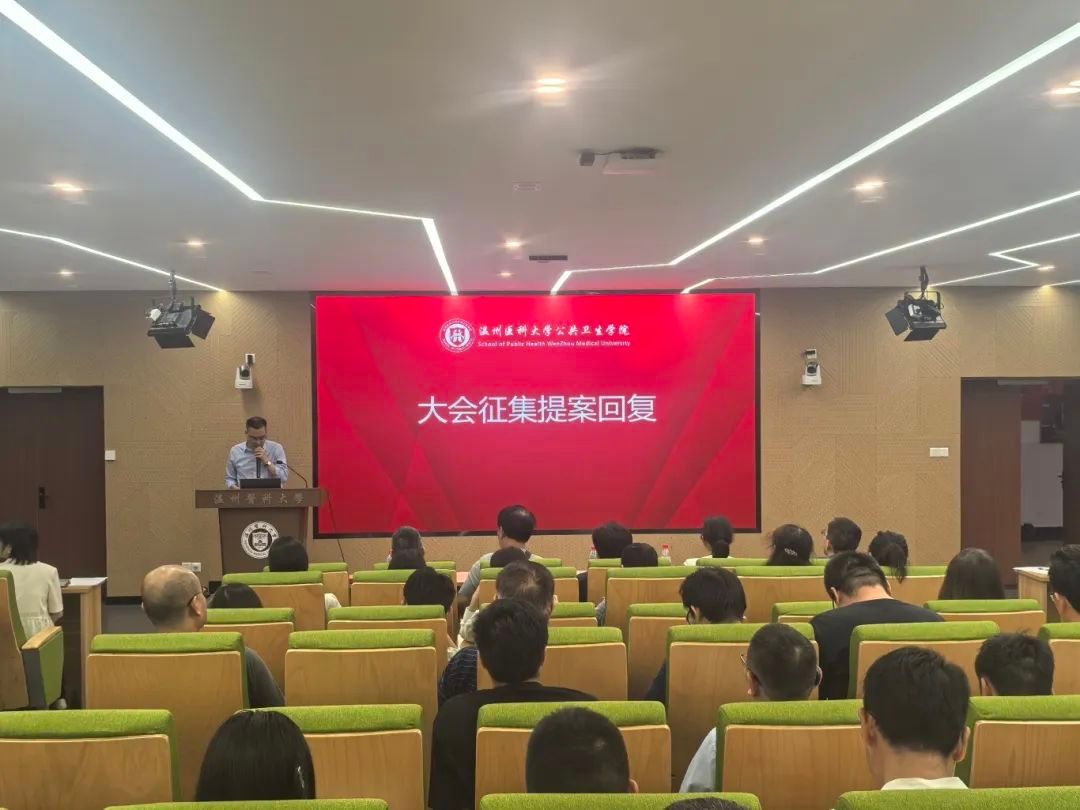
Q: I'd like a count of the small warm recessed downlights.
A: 10